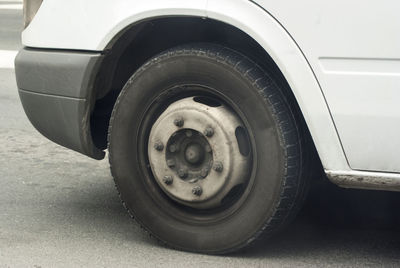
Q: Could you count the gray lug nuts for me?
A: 6